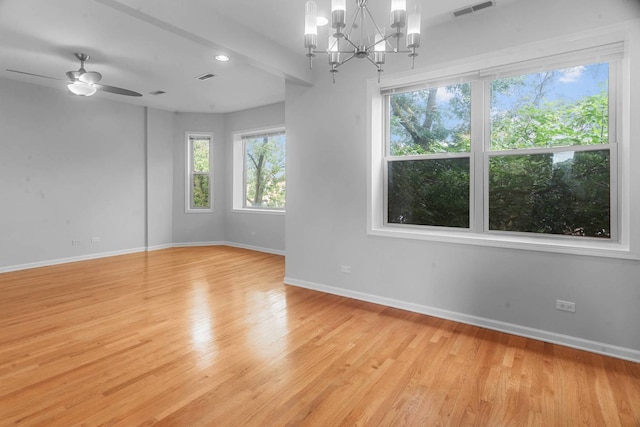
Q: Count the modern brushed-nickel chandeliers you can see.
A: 1